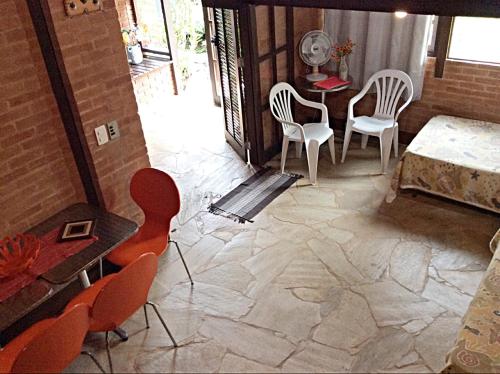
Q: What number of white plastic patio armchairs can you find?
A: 2